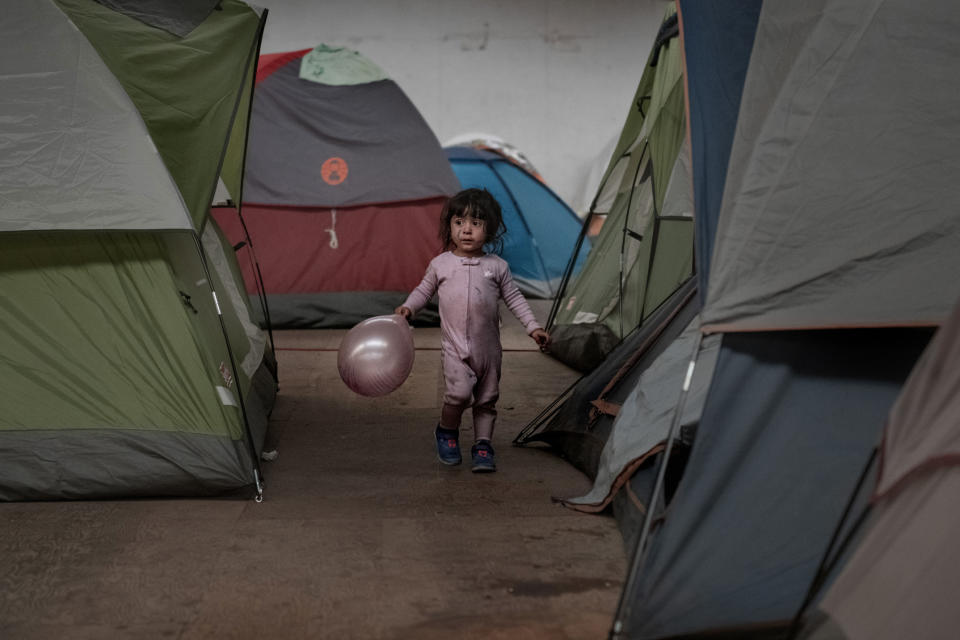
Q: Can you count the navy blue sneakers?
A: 2